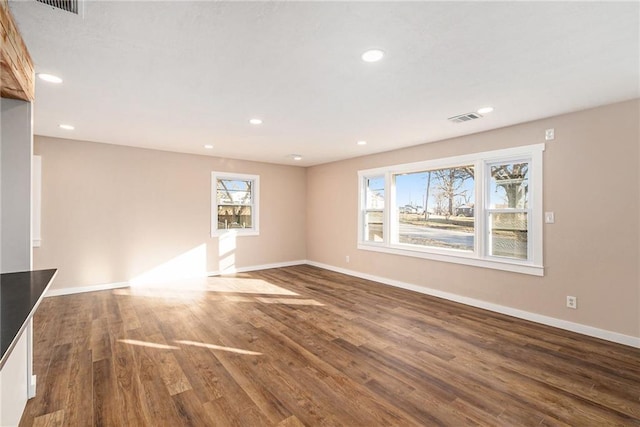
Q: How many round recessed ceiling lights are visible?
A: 8